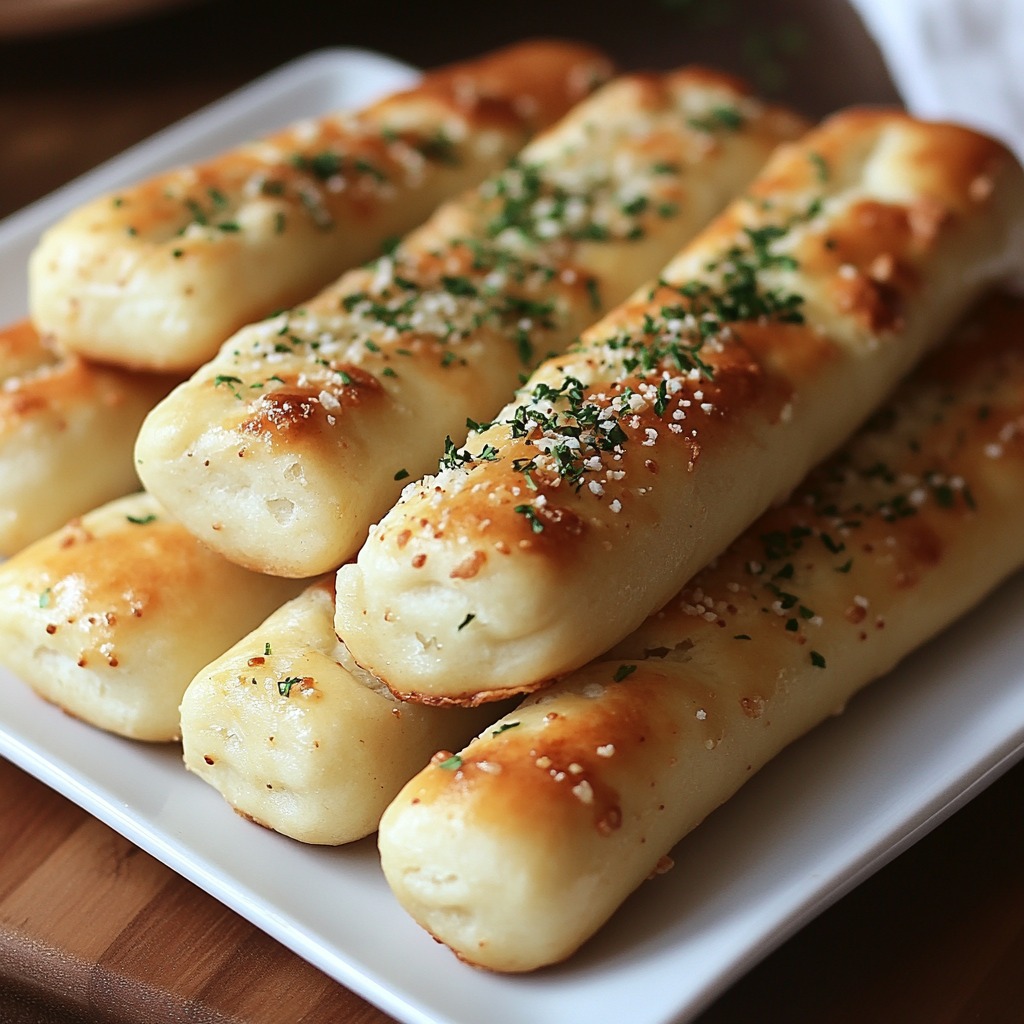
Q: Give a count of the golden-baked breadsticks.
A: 7